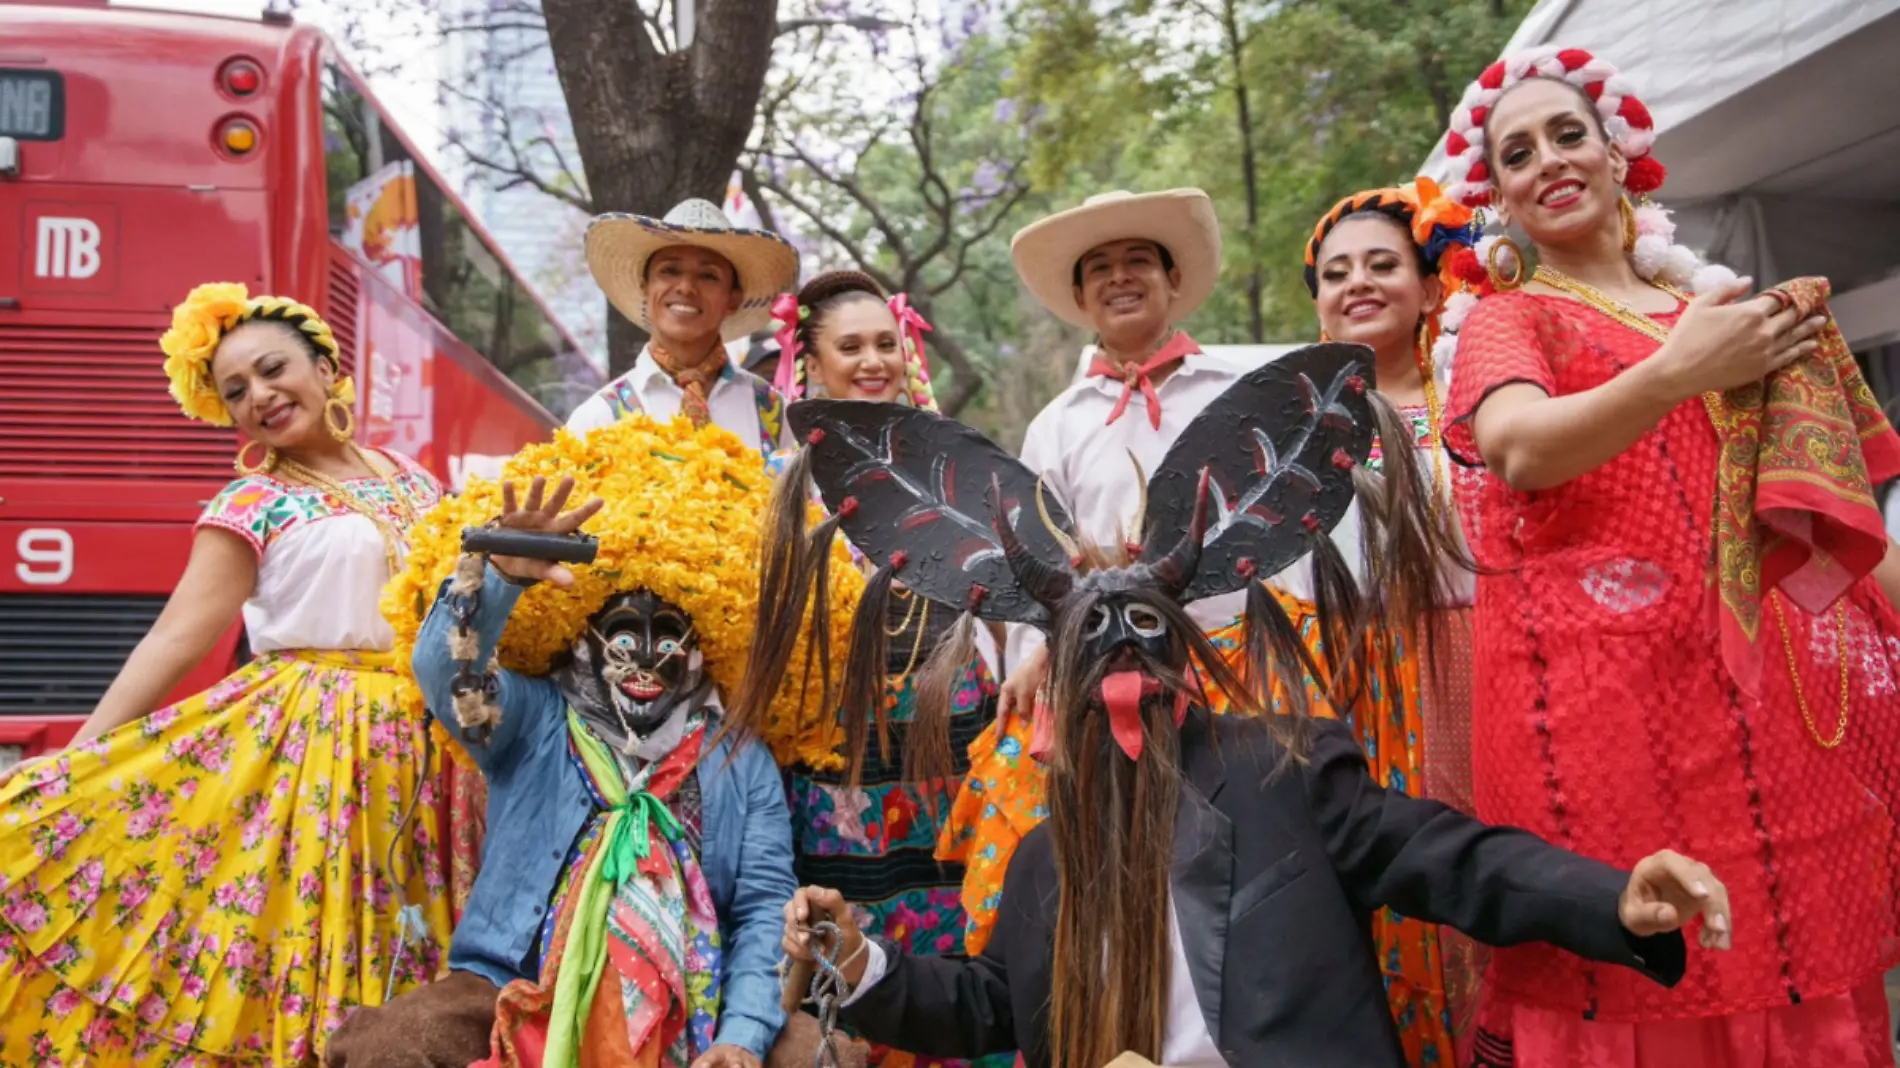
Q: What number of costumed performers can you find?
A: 8